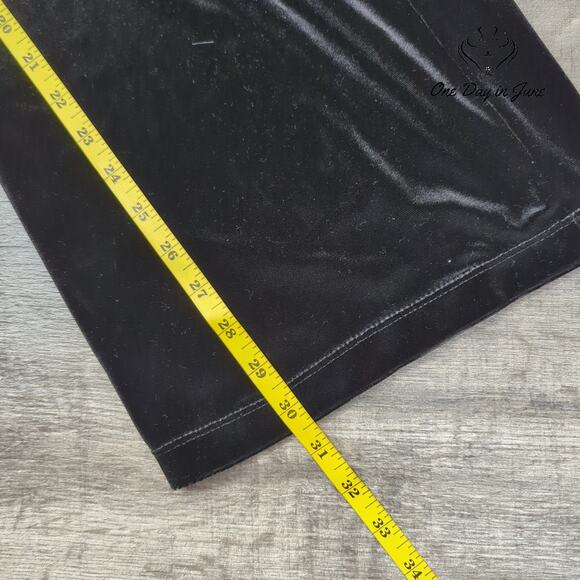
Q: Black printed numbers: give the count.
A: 15